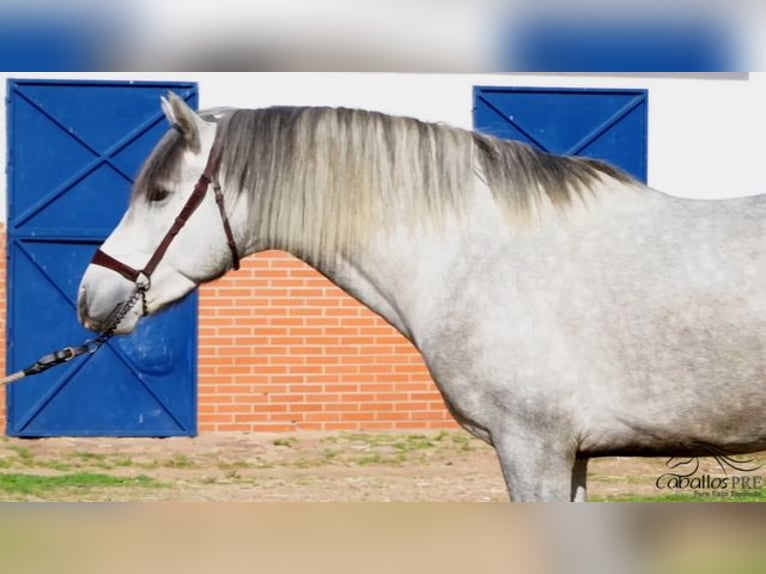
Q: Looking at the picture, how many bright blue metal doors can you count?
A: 2